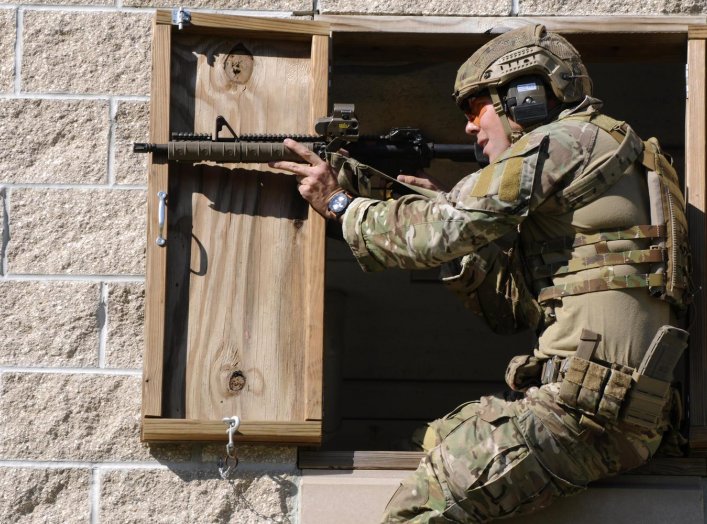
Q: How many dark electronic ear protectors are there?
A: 1